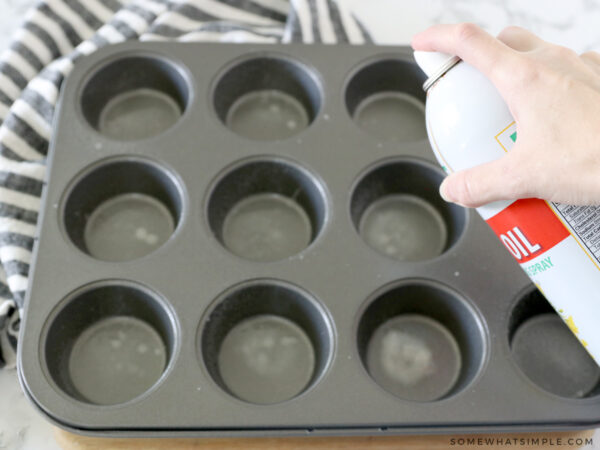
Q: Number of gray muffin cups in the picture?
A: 10